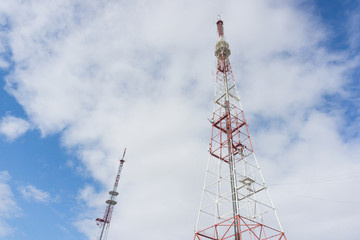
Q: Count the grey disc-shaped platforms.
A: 4